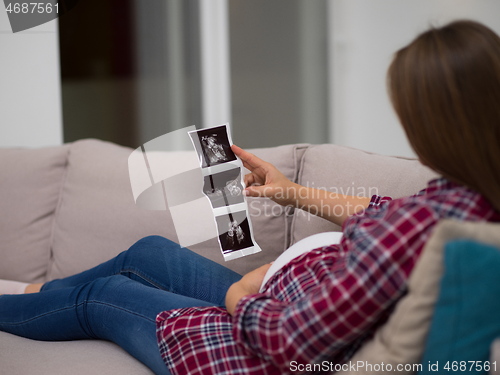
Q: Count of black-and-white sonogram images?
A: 3